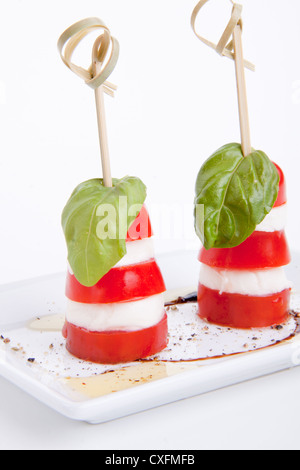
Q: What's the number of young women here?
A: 0